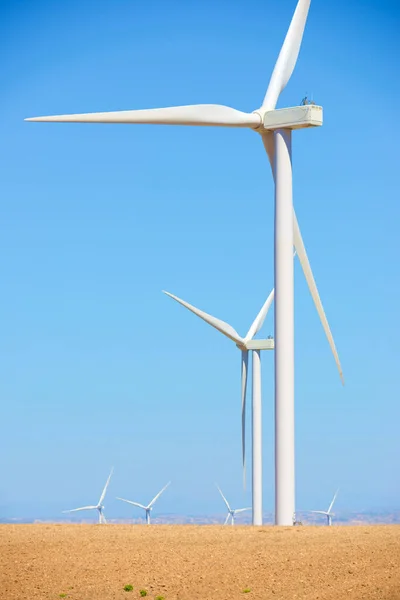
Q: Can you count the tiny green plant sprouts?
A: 5